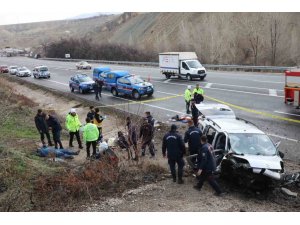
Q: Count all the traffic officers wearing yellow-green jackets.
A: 4